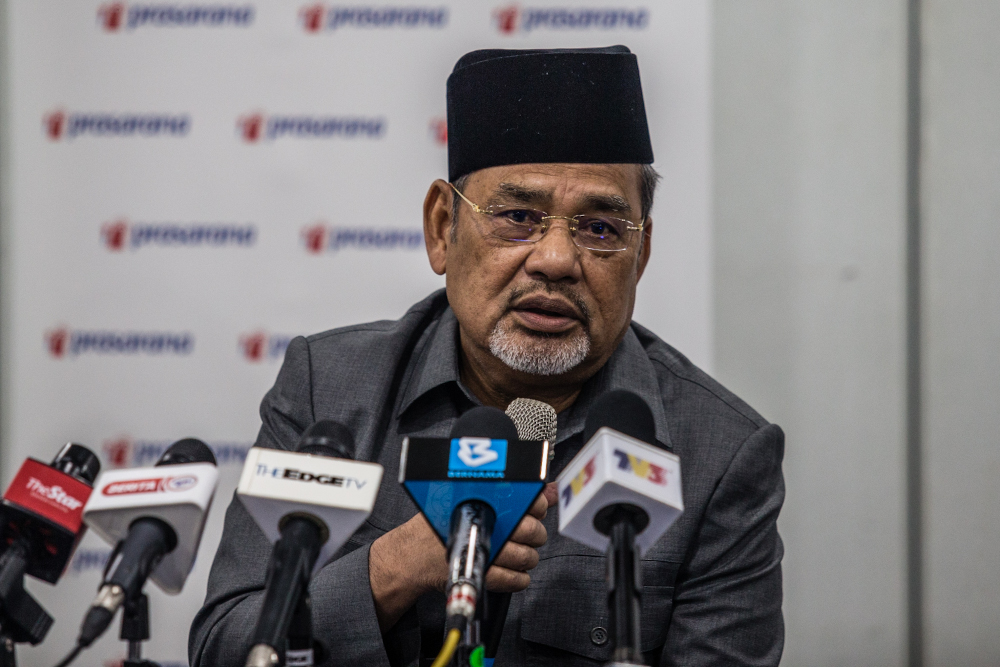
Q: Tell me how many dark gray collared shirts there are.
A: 1